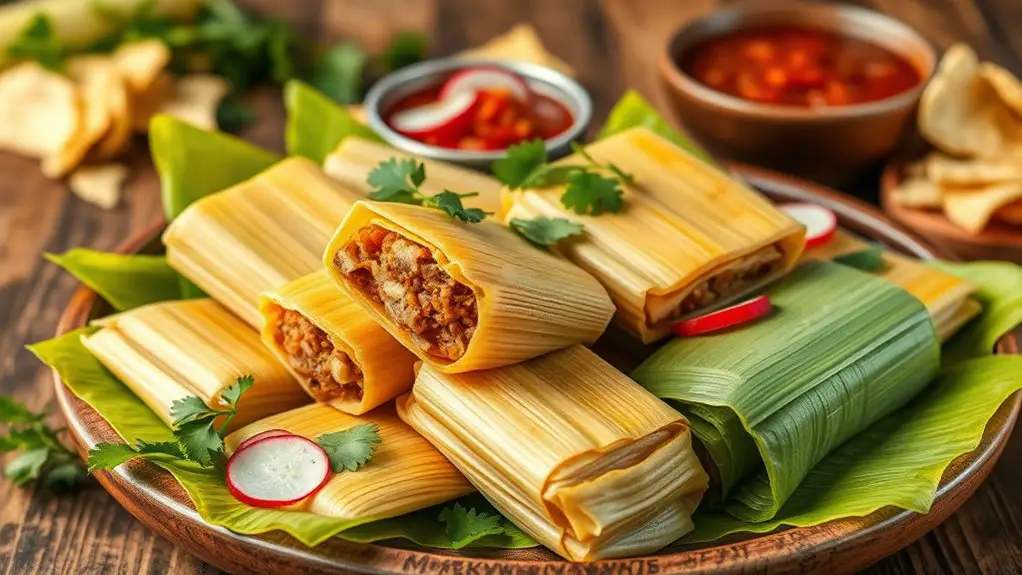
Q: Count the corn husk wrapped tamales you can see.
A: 9